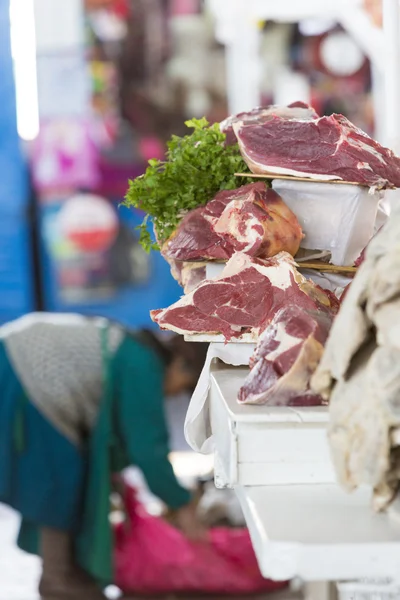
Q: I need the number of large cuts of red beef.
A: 4